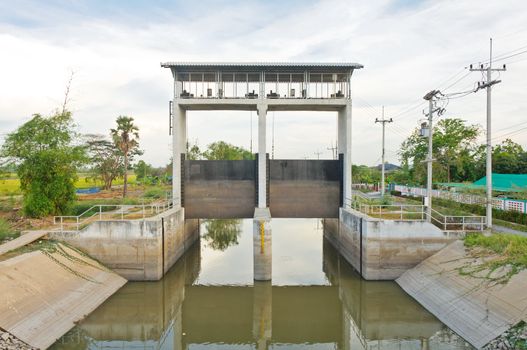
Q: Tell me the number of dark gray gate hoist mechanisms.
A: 4